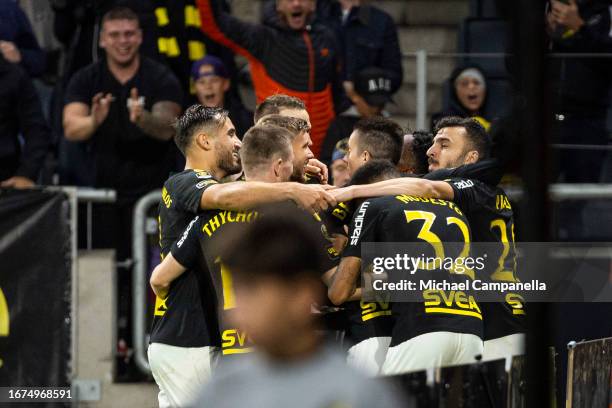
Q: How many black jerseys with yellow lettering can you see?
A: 5